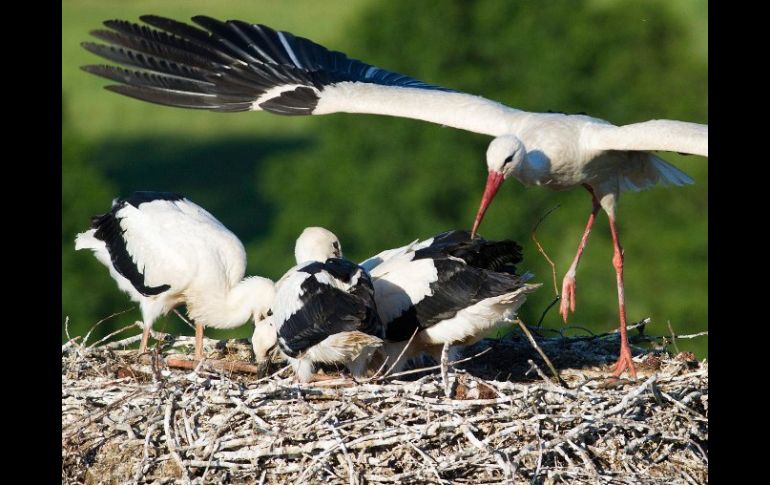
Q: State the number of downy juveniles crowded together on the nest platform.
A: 4